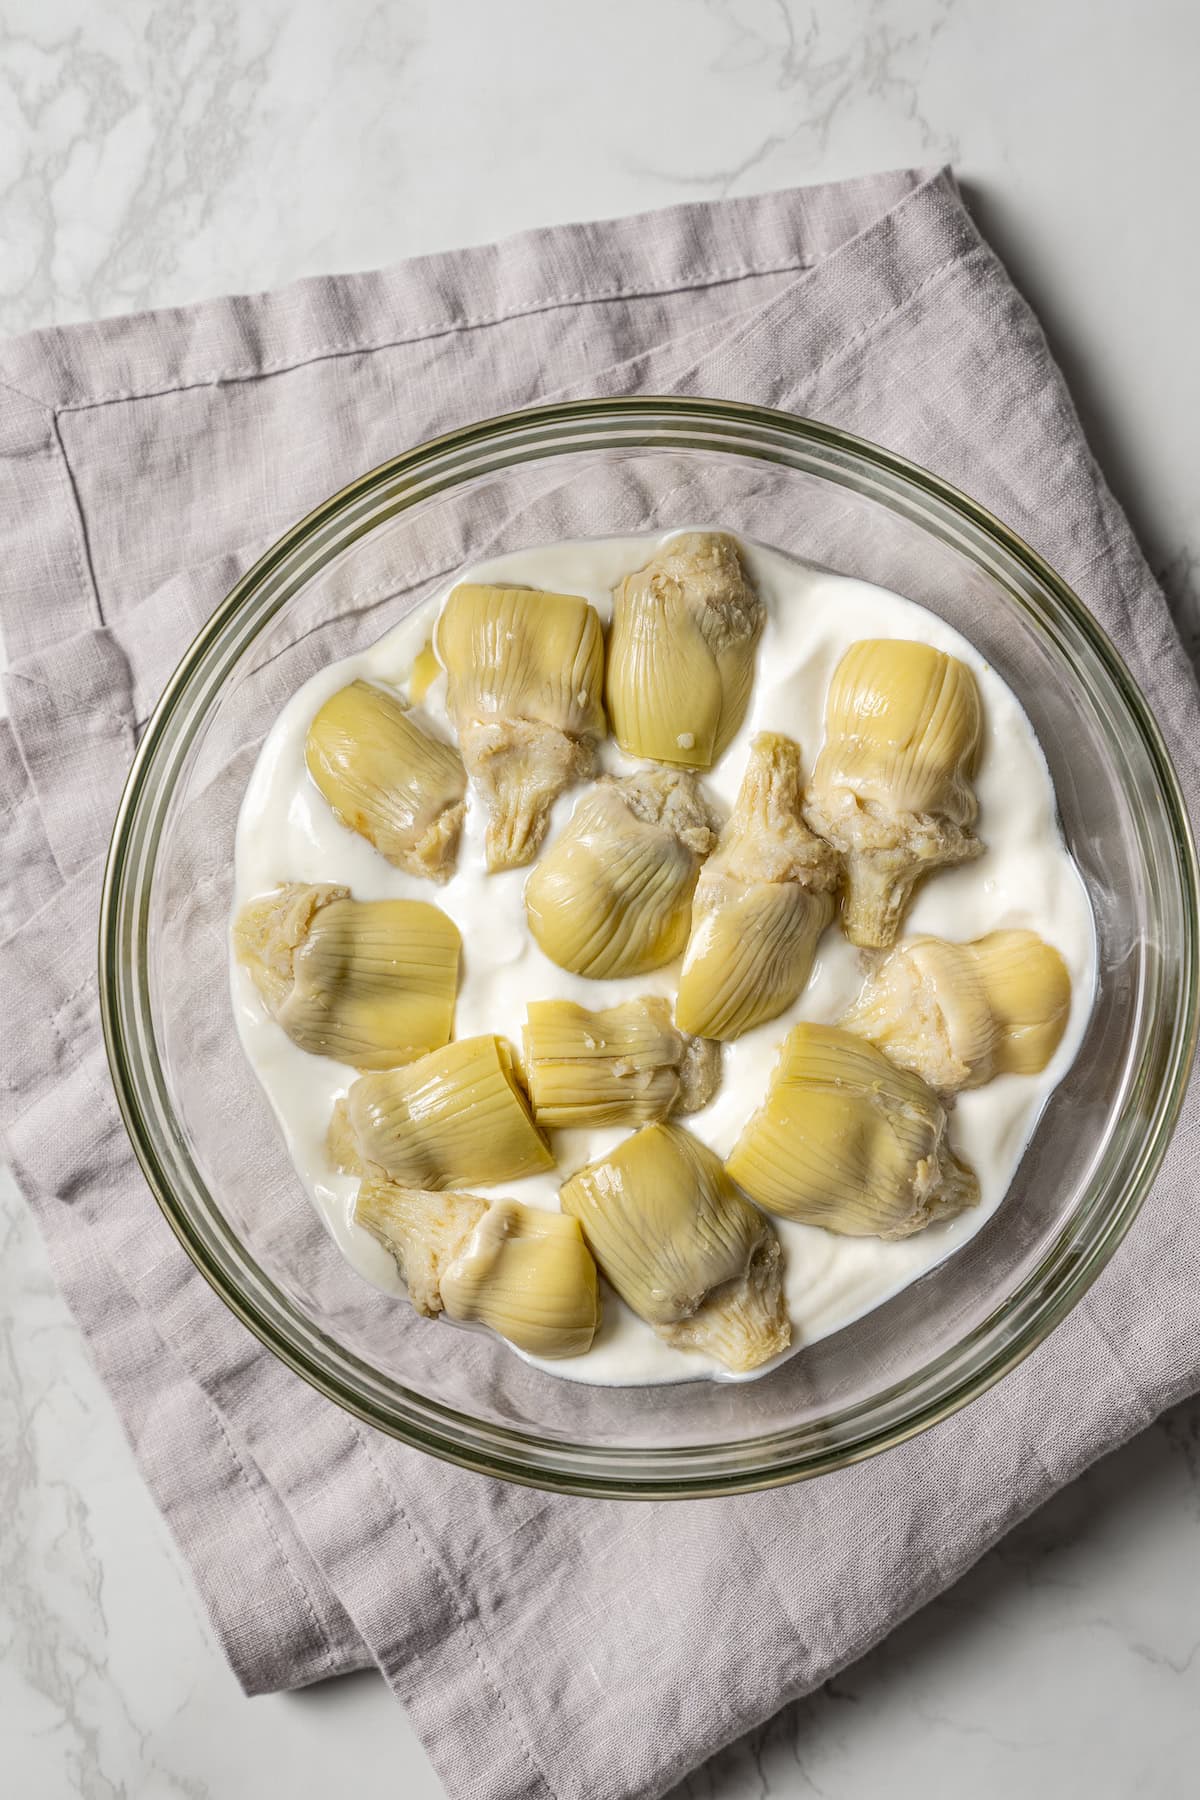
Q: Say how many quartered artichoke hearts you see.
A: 13